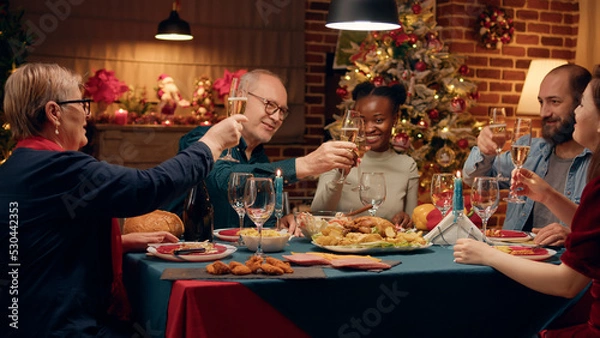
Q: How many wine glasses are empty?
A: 5